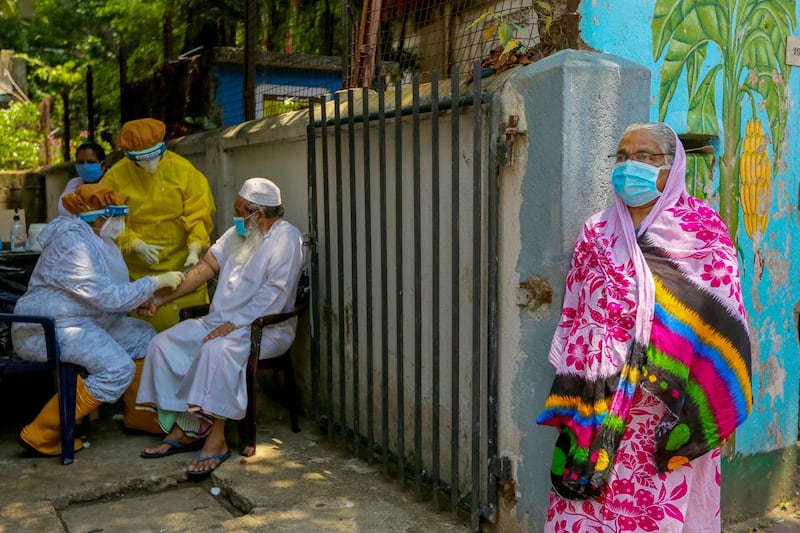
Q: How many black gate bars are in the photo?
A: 11